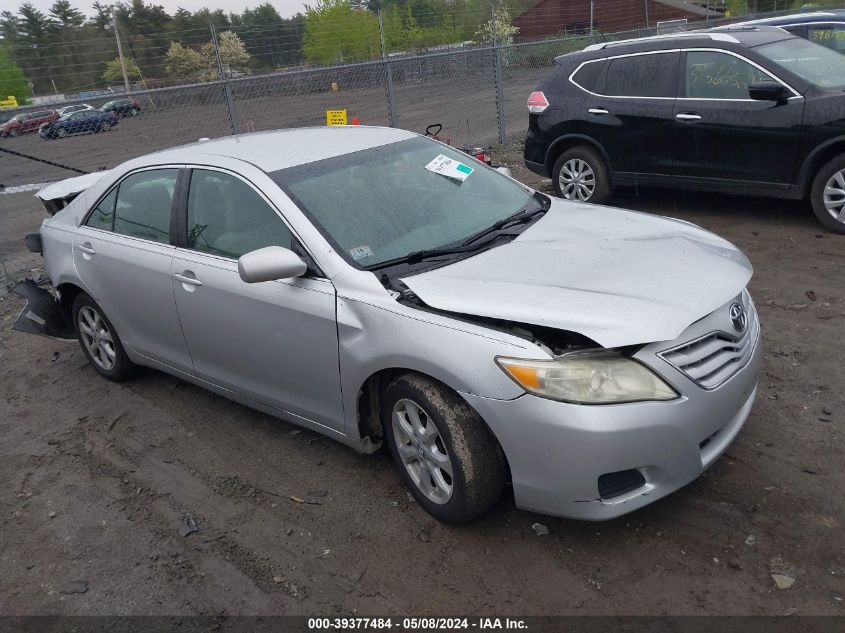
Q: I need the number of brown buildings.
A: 1